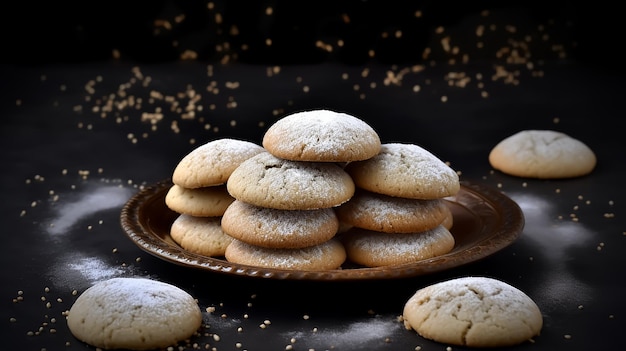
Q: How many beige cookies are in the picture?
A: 13